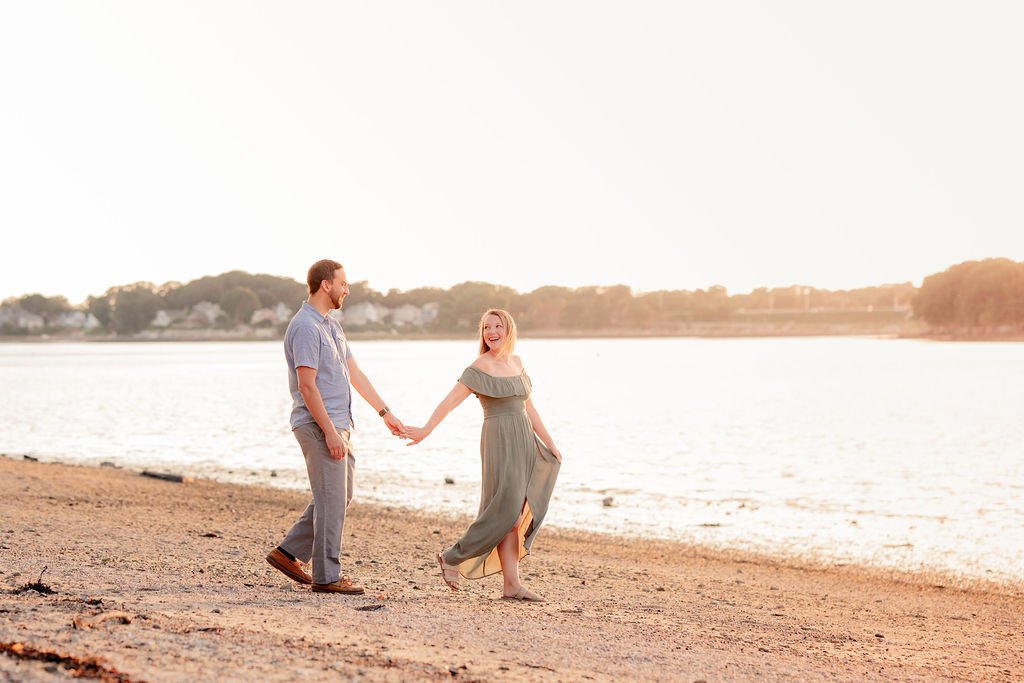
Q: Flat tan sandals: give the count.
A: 2